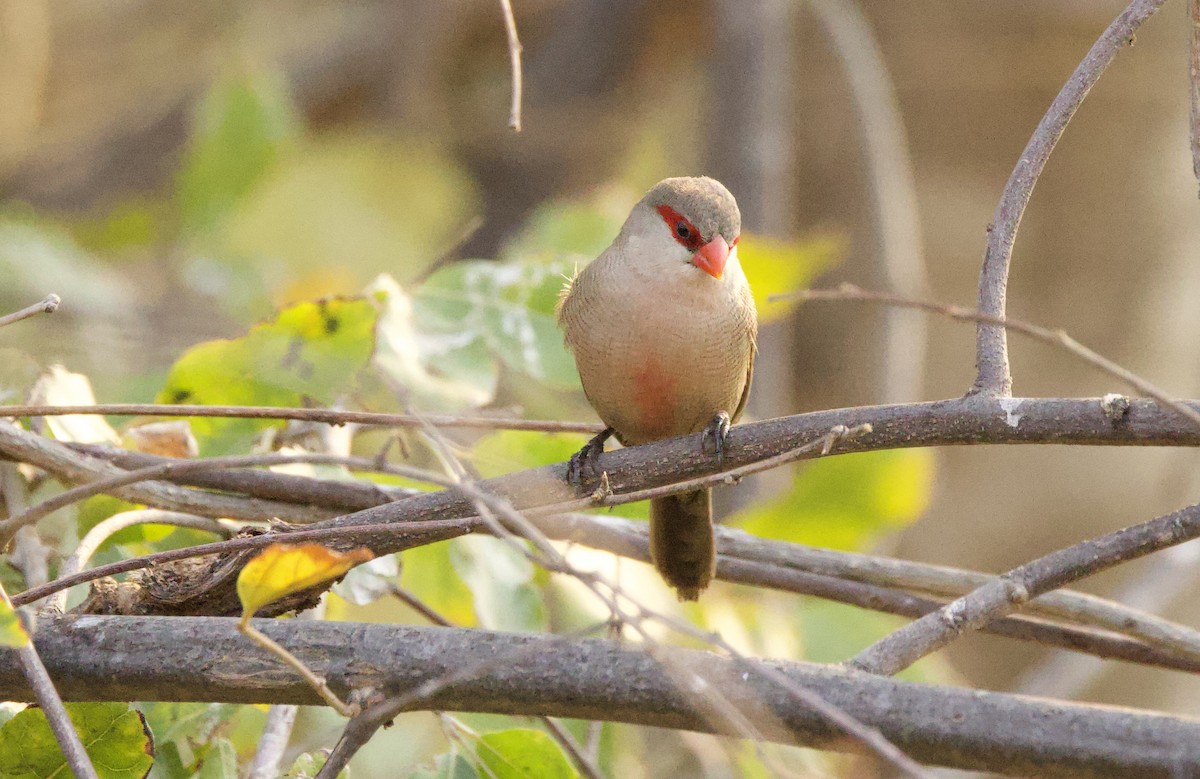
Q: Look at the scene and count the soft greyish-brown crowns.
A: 1